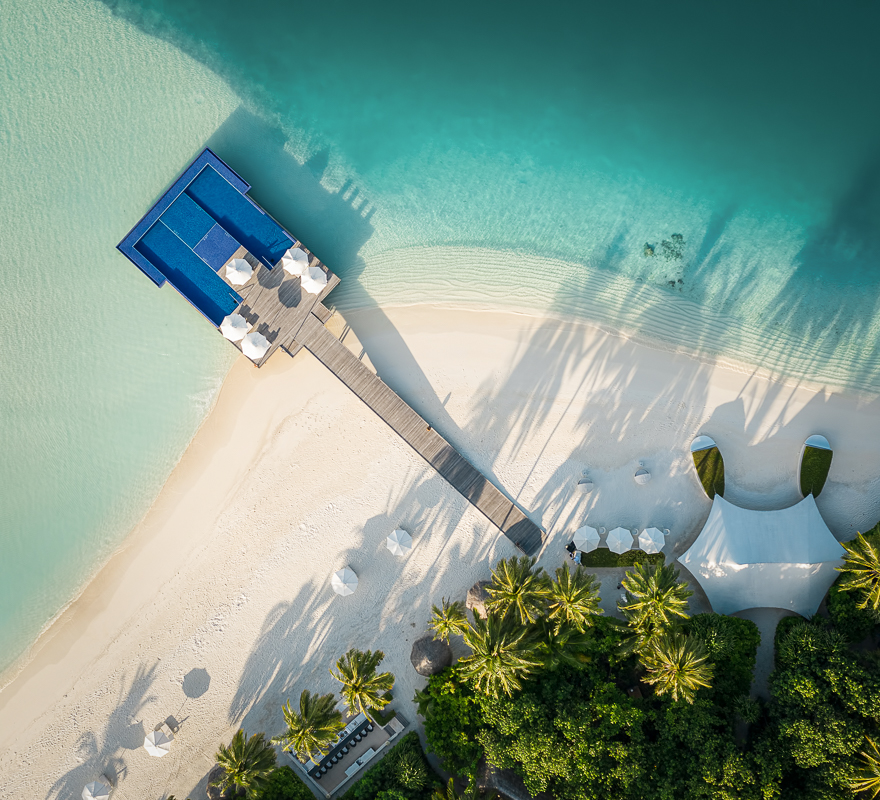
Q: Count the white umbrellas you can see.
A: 12